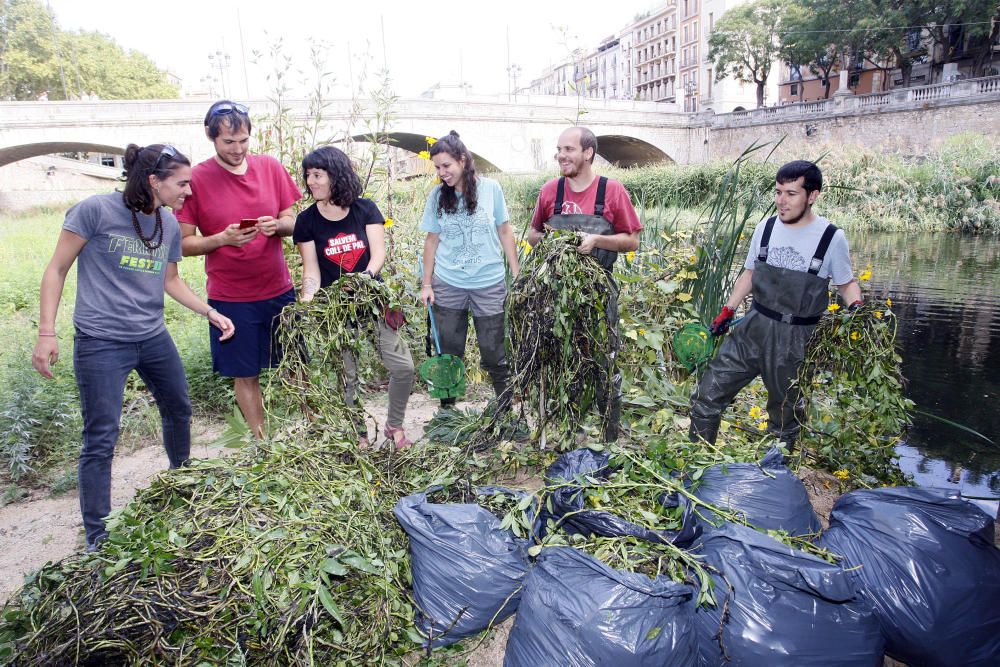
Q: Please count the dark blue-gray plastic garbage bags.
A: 6